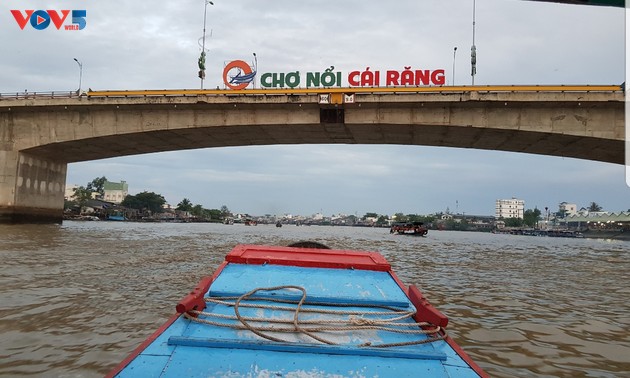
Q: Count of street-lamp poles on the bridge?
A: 5